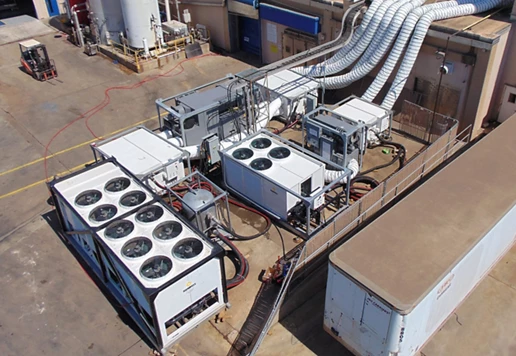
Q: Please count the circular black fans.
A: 14